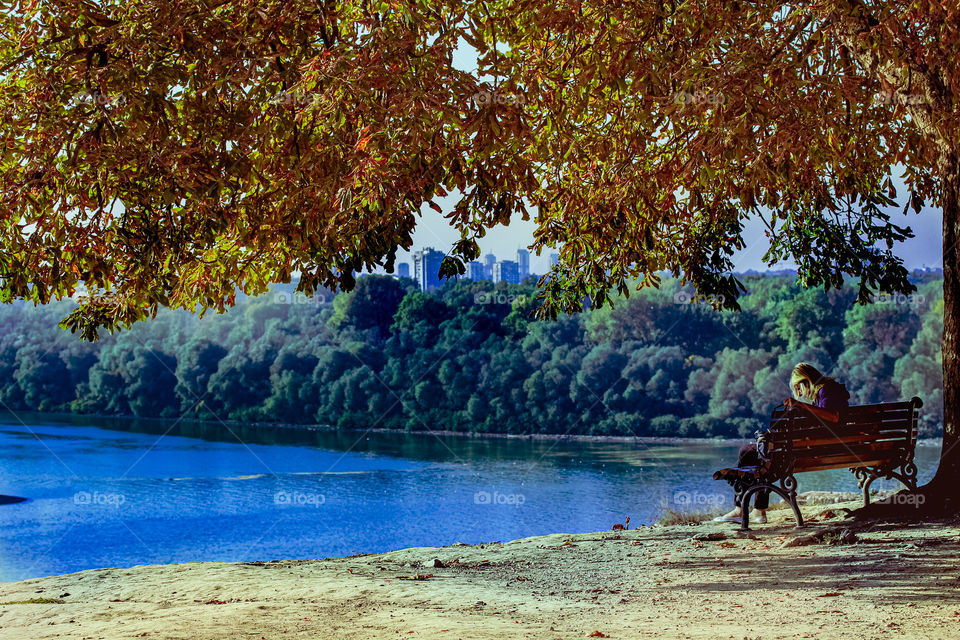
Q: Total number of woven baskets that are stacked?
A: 0